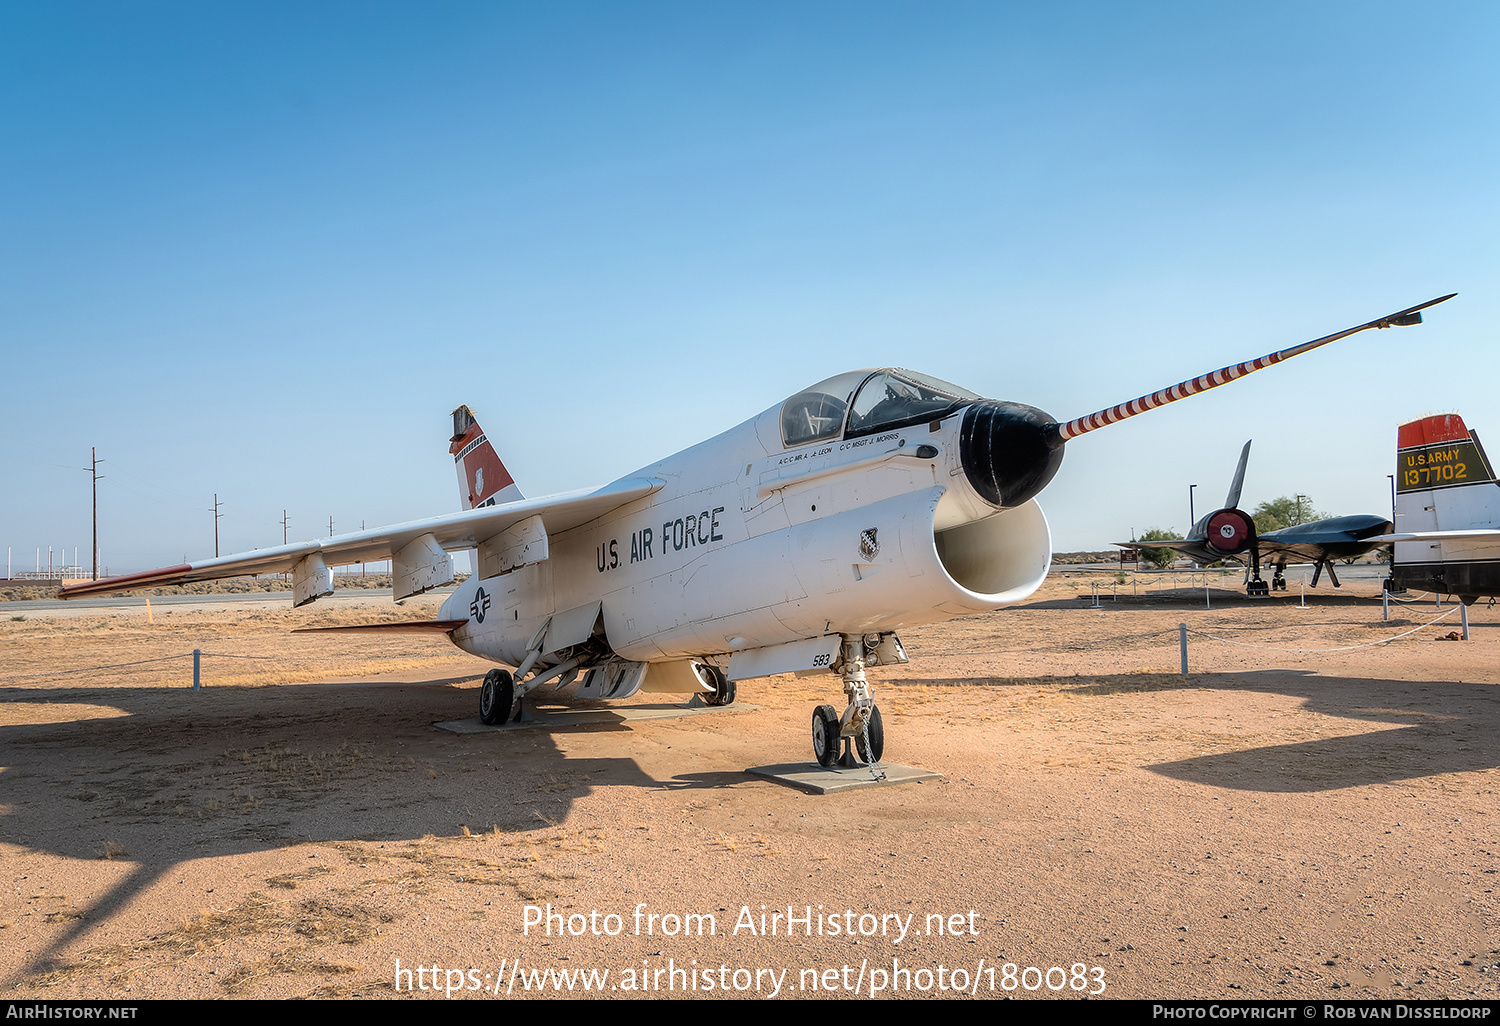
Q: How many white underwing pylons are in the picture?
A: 3